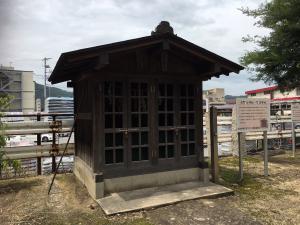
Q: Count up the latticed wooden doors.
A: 4